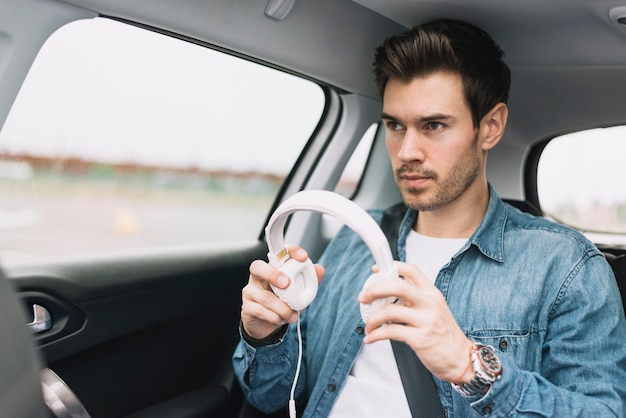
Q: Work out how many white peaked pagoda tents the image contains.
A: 0